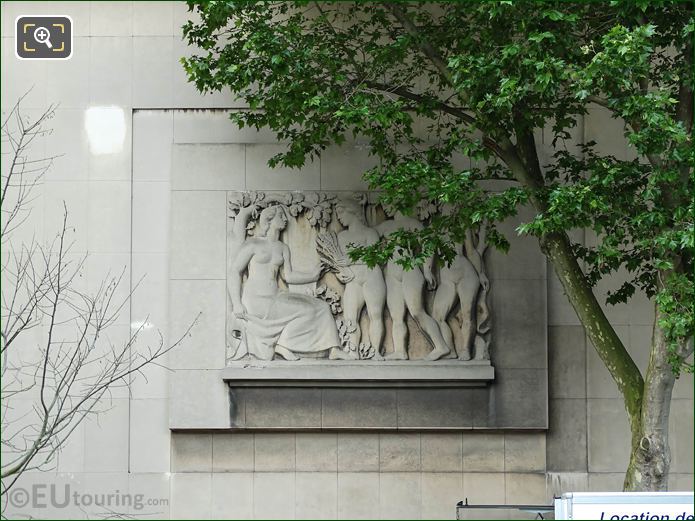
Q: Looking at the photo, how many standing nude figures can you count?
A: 3